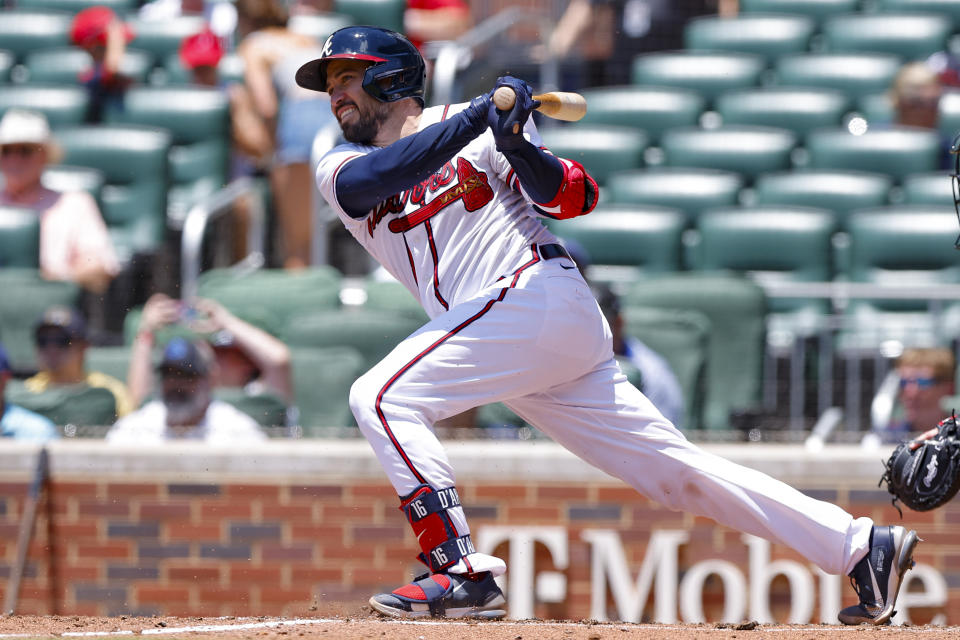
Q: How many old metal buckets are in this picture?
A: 0